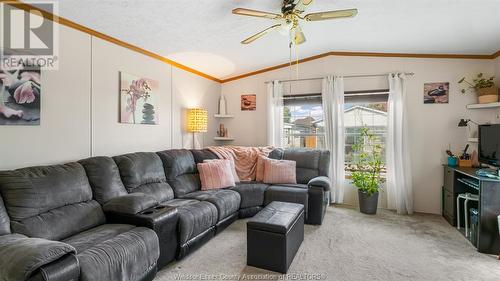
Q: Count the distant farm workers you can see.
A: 0